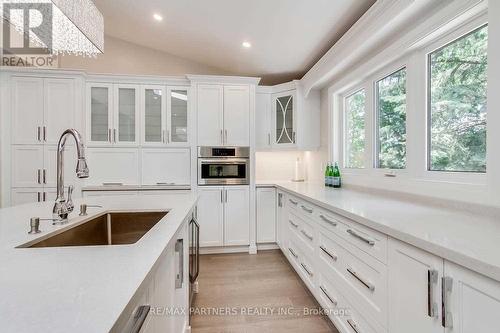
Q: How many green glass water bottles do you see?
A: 3